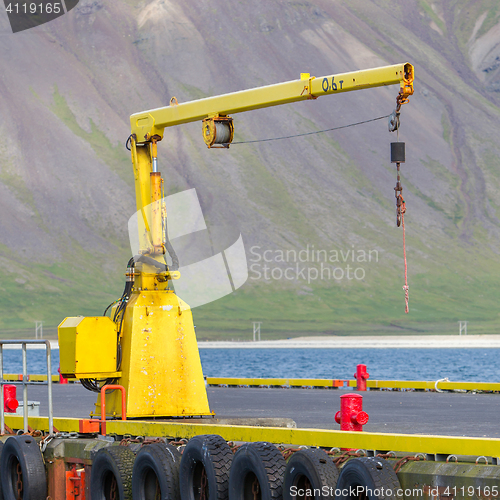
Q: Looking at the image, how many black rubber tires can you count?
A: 7